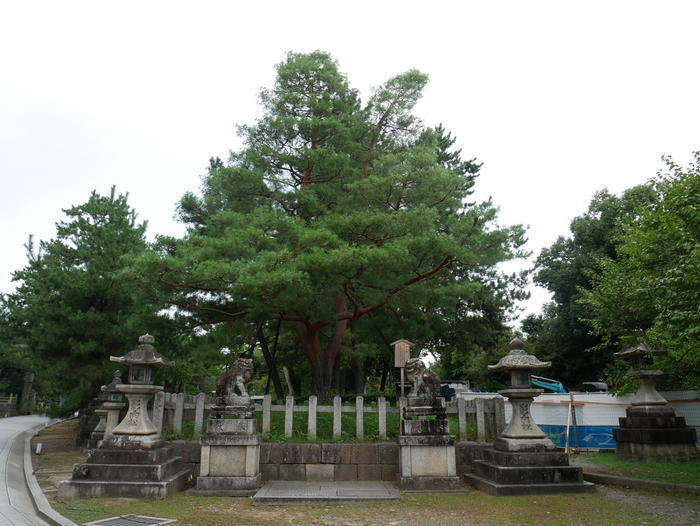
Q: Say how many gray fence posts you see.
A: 13